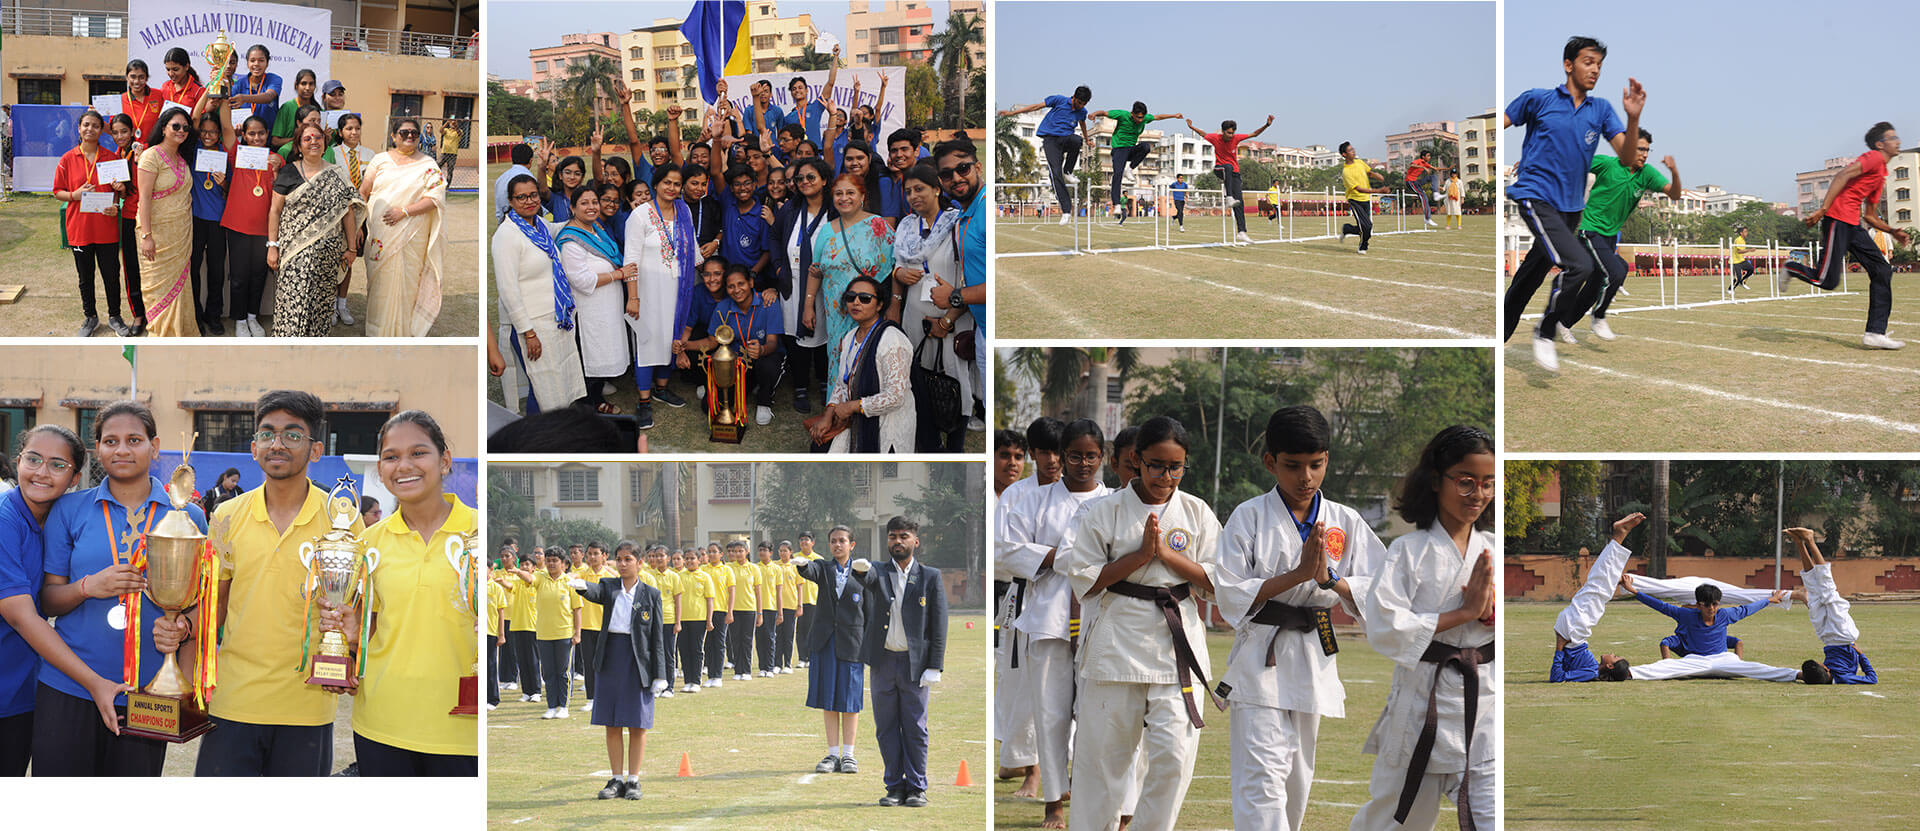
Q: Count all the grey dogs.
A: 0